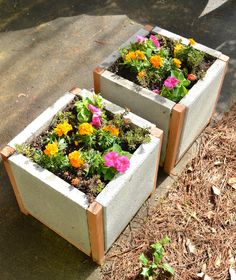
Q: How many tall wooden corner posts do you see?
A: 8